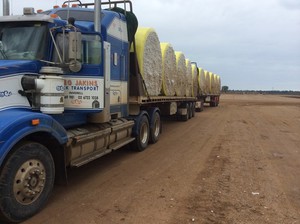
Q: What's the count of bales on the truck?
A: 10